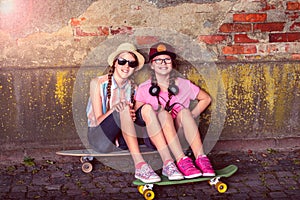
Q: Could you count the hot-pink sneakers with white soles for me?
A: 2